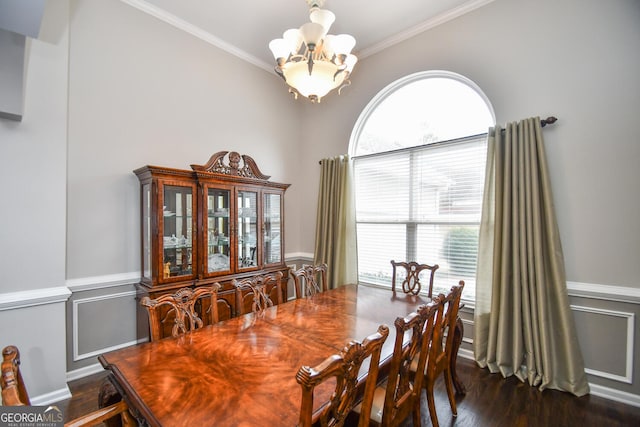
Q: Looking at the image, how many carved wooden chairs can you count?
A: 8